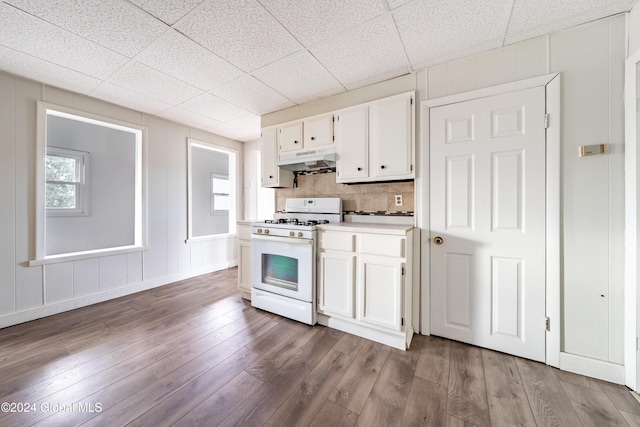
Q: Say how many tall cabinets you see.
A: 3